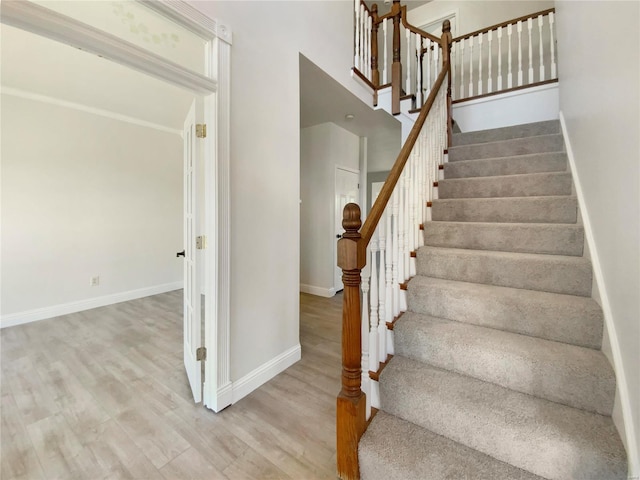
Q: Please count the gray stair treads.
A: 11